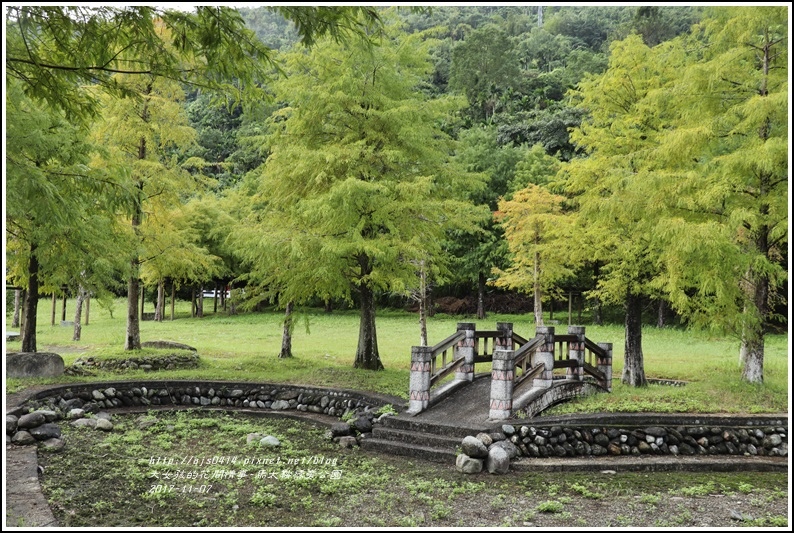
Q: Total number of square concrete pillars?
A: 7